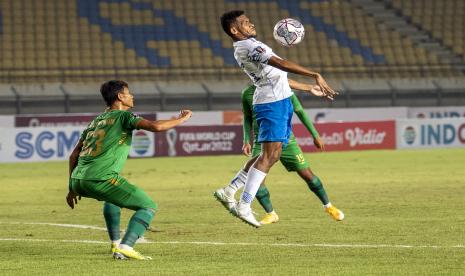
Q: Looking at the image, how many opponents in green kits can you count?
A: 2